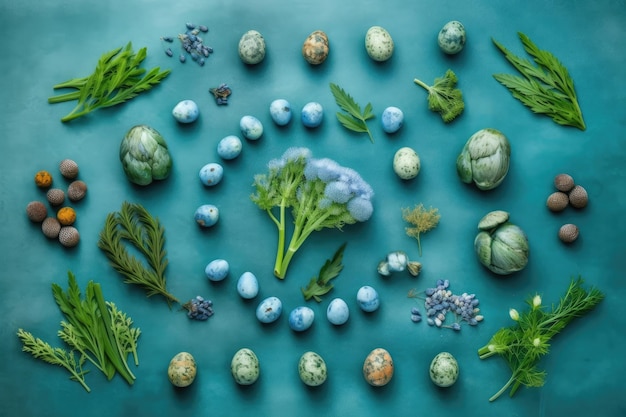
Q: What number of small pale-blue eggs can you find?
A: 14